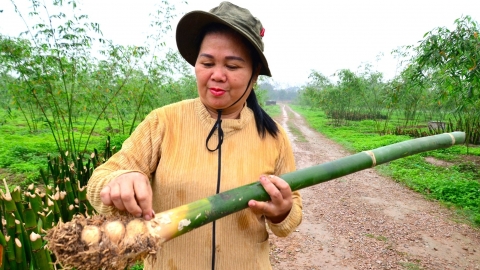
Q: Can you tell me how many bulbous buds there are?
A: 3